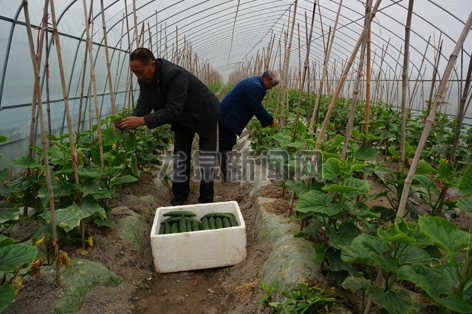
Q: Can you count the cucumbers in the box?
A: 15